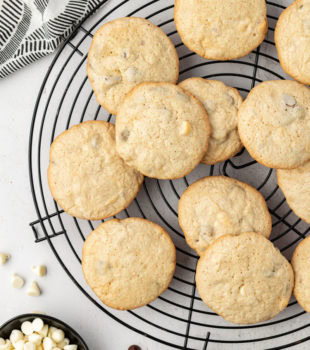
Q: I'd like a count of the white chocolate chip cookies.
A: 12